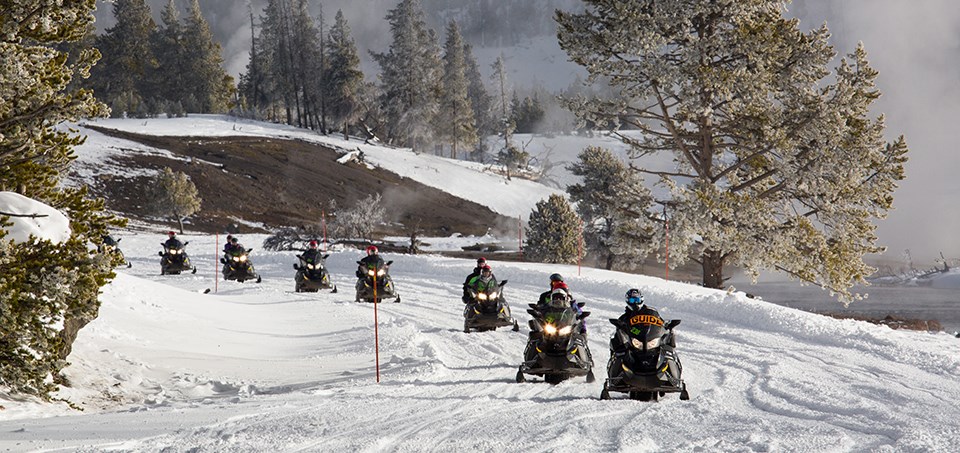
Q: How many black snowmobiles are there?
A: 8